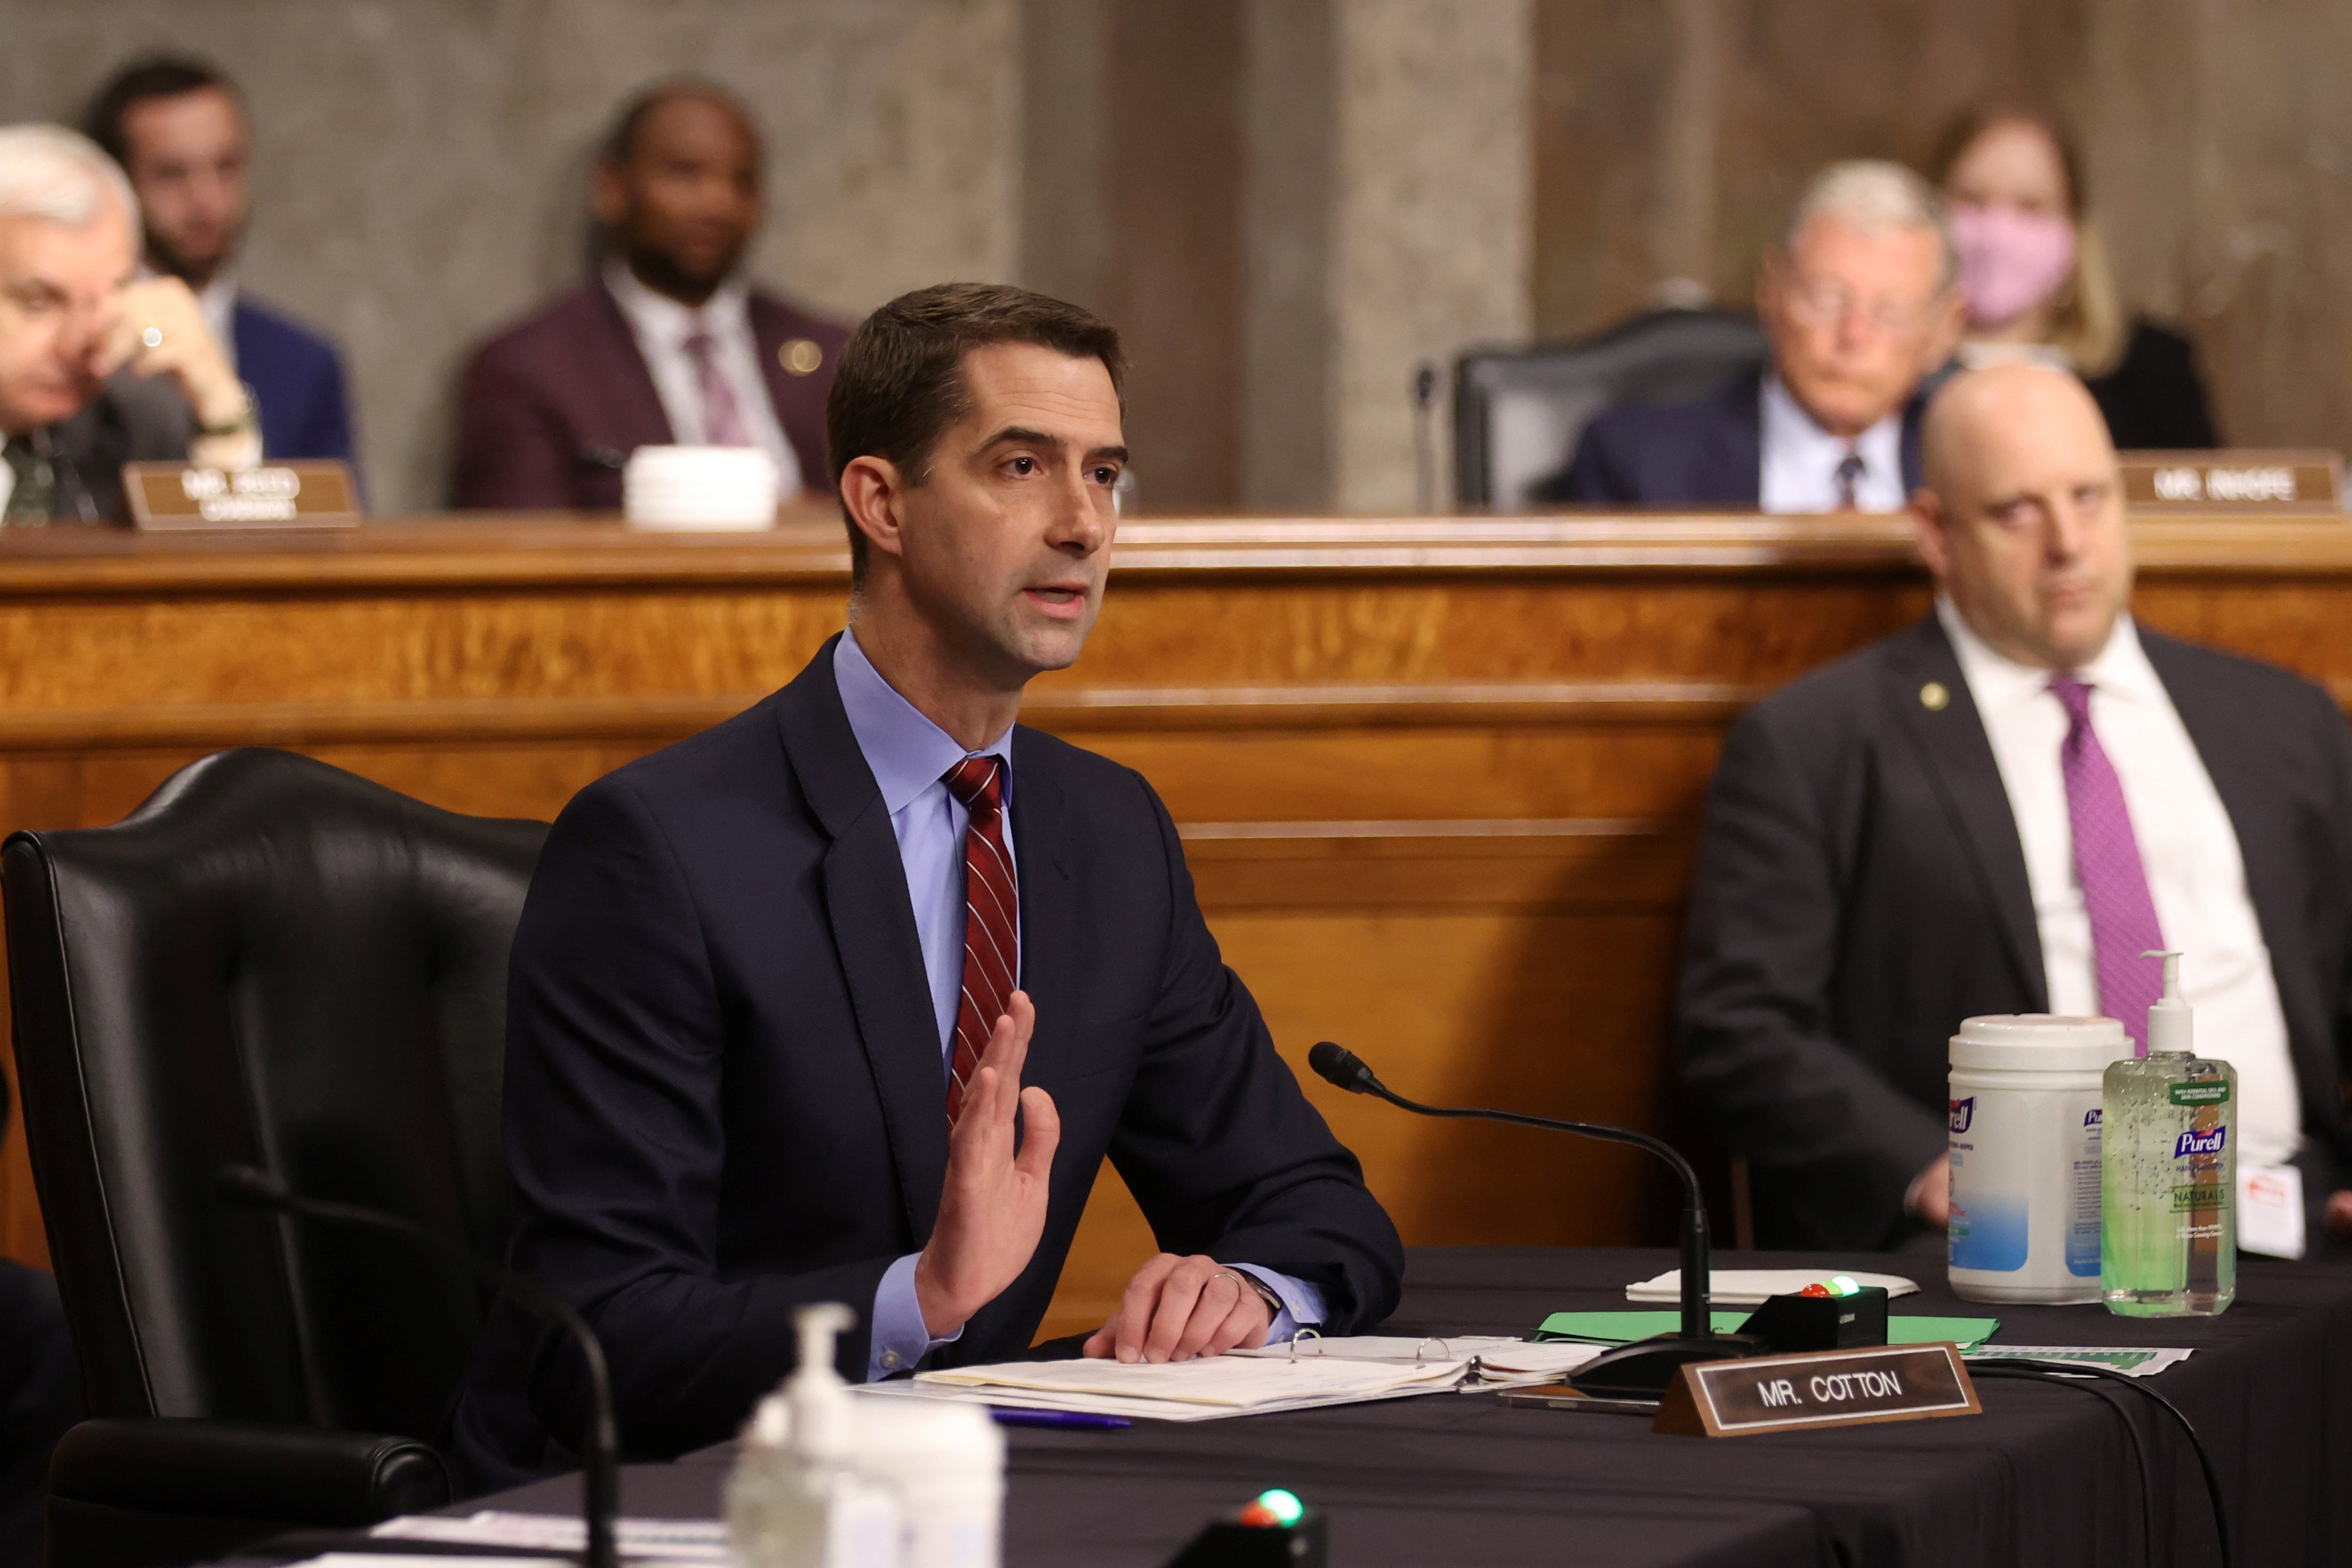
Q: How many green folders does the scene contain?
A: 1